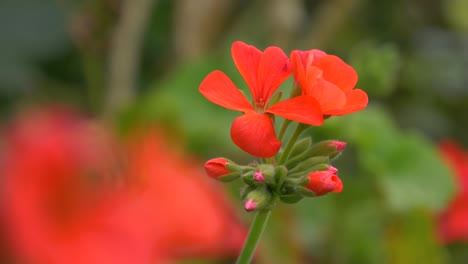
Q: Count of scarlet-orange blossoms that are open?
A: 2